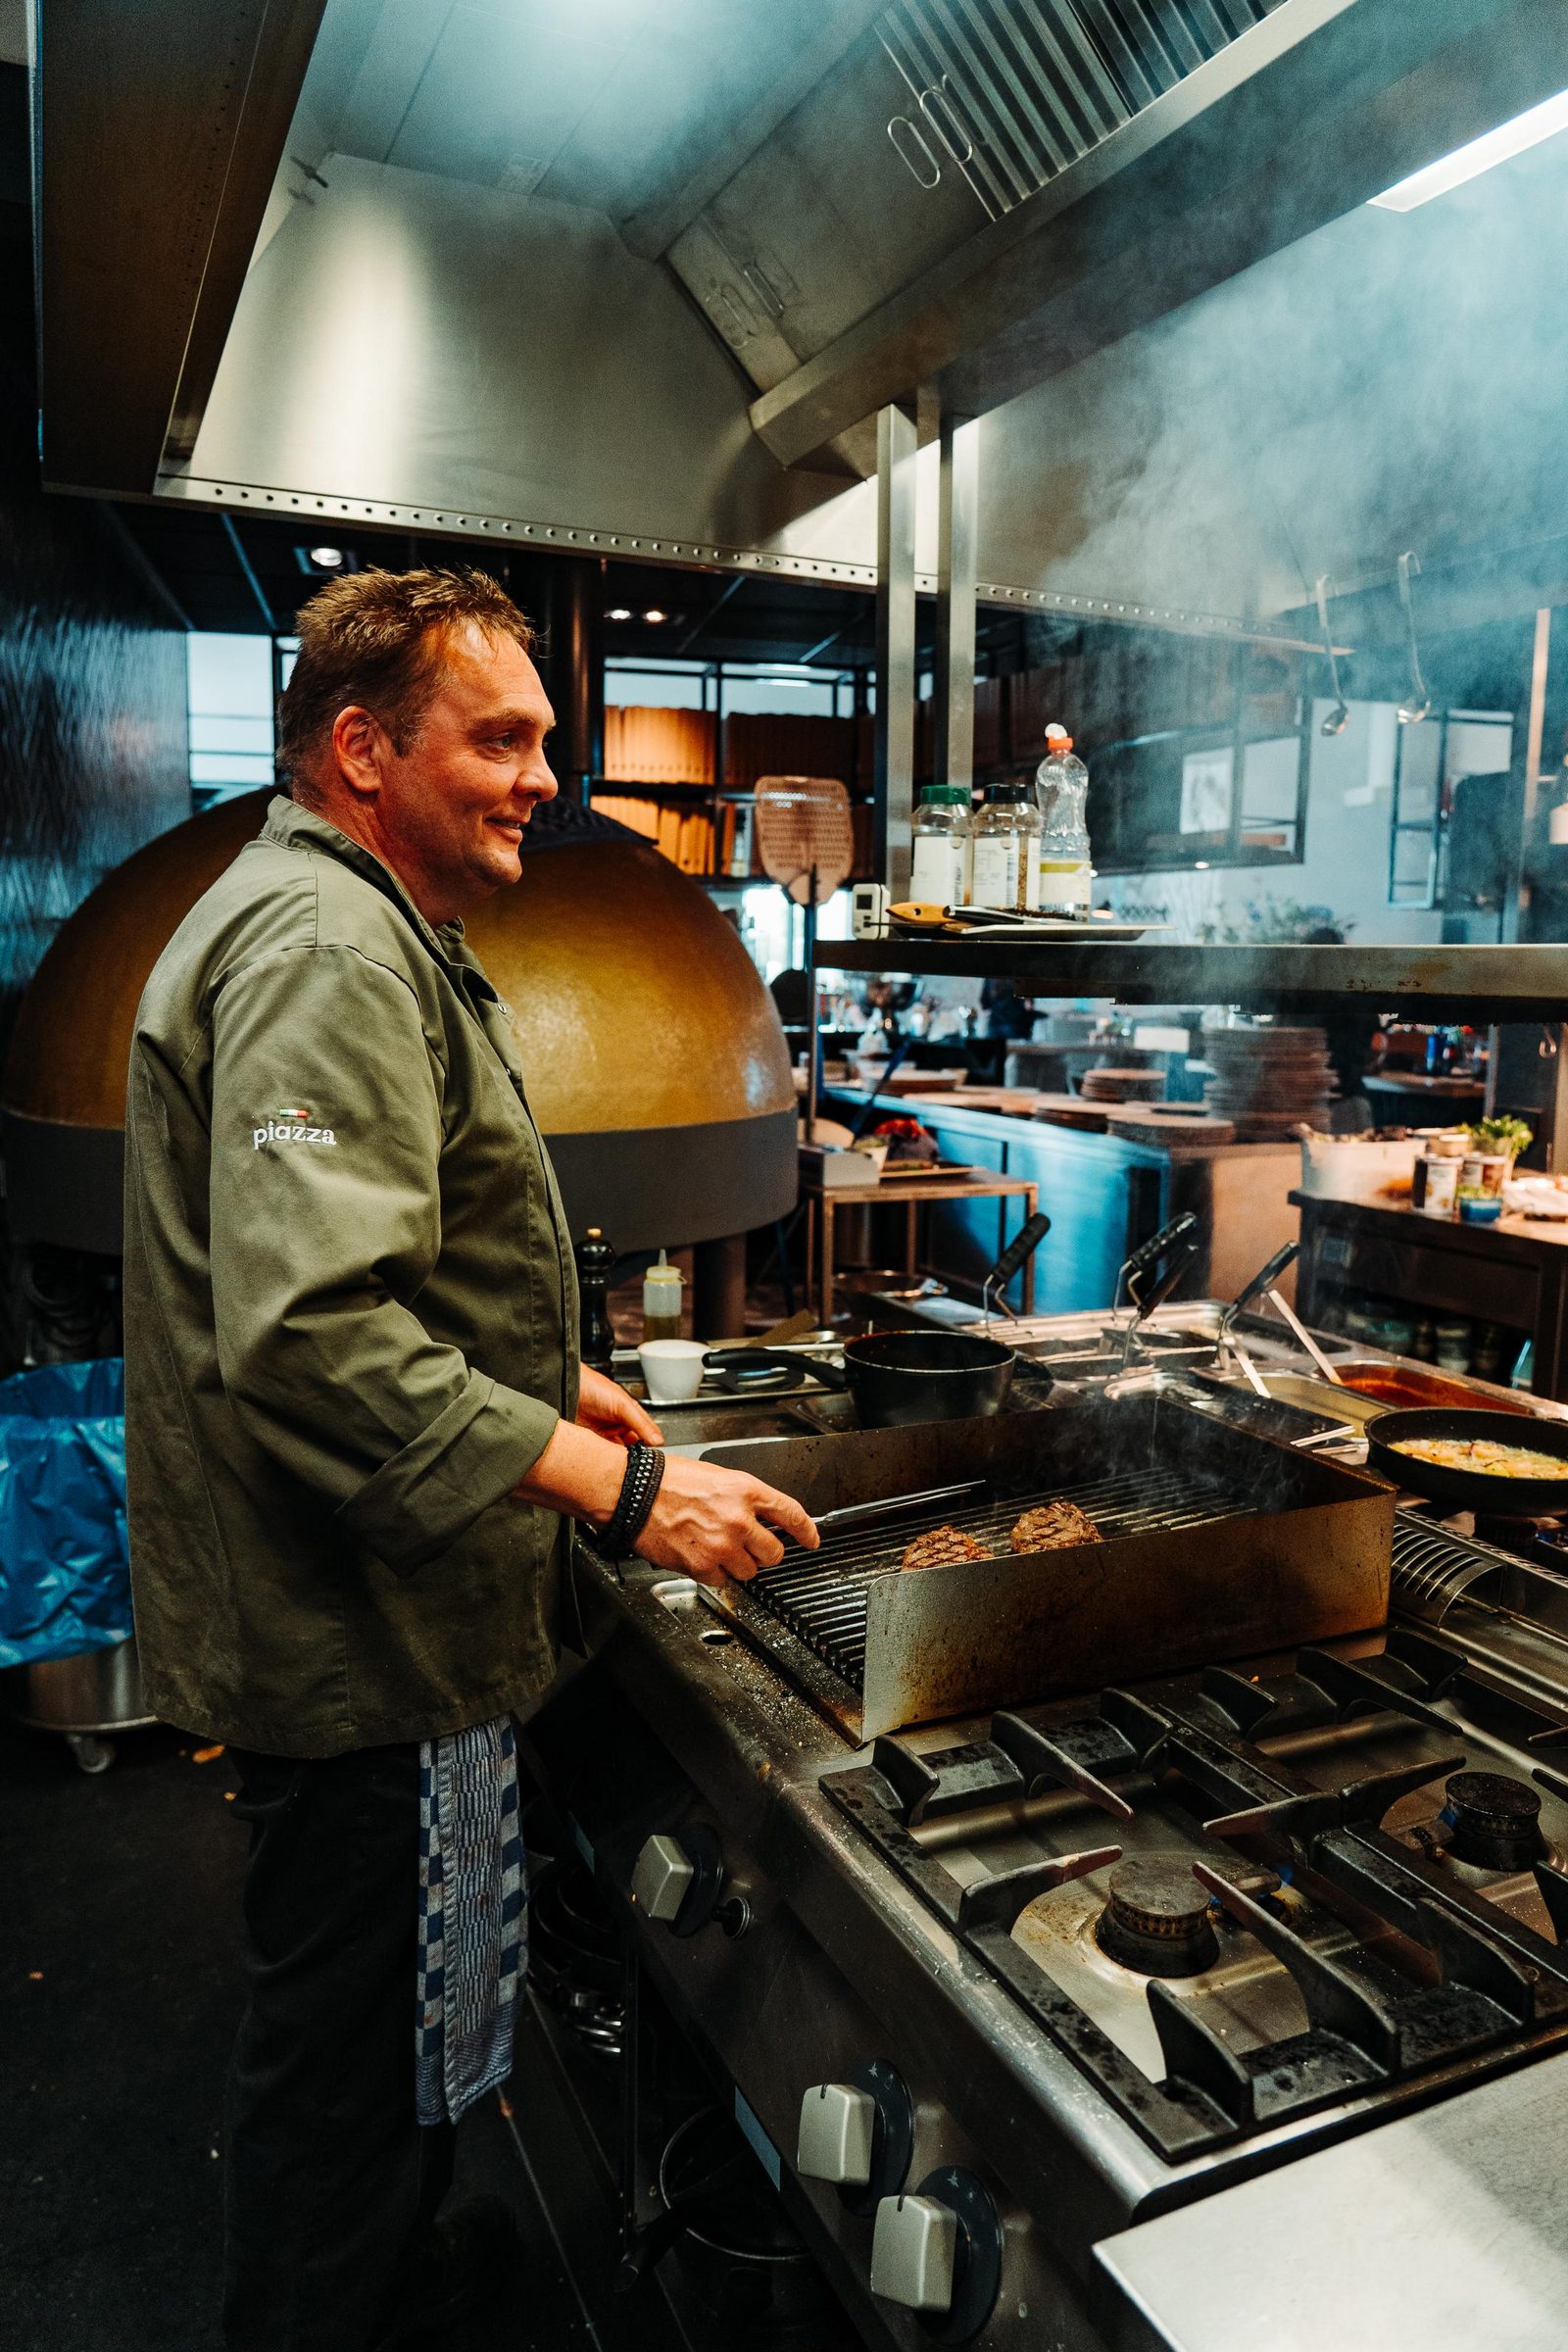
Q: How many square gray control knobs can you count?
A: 3